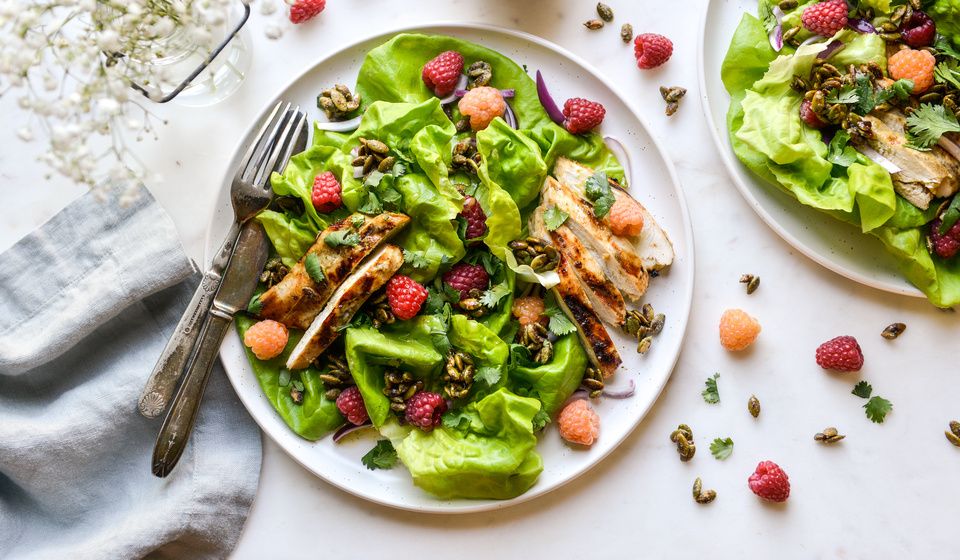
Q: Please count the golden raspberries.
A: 7